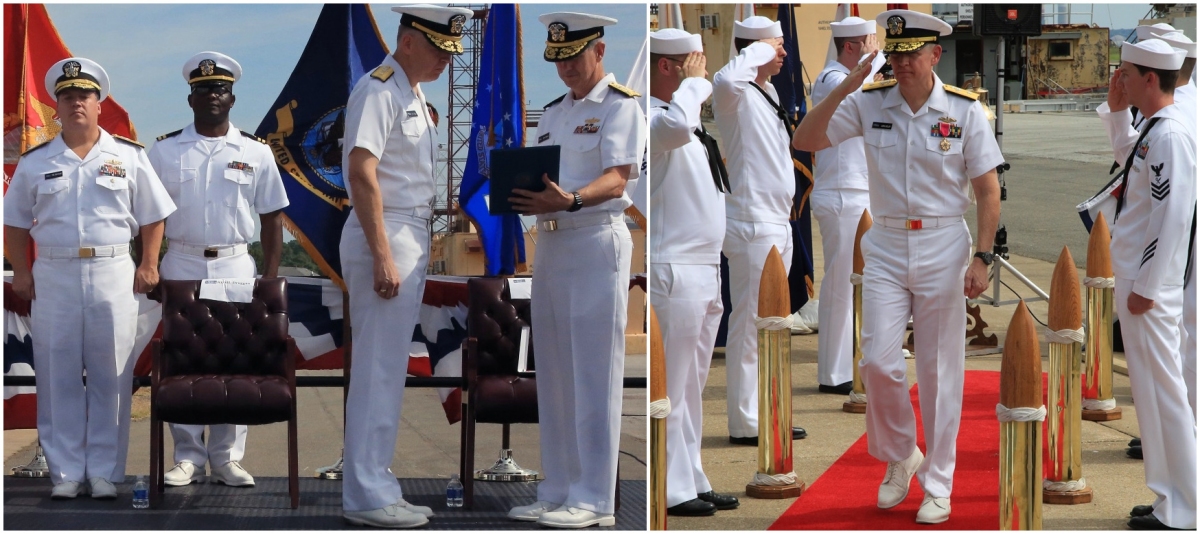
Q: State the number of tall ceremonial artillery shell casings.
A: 6